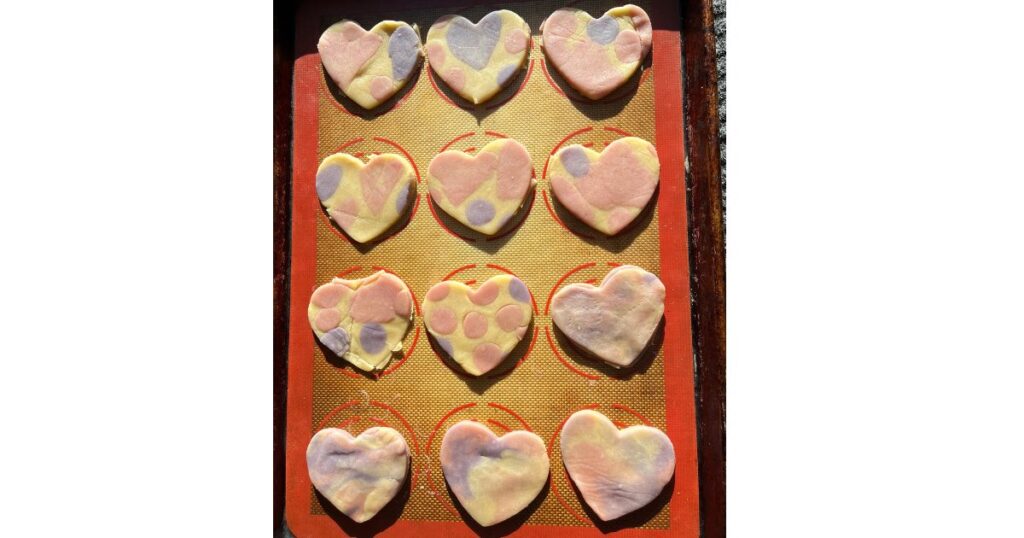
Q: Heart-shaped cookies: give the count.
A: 12